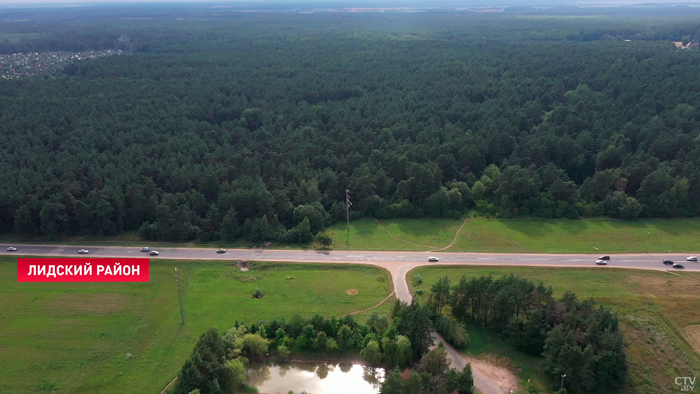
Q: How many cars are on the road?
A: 11